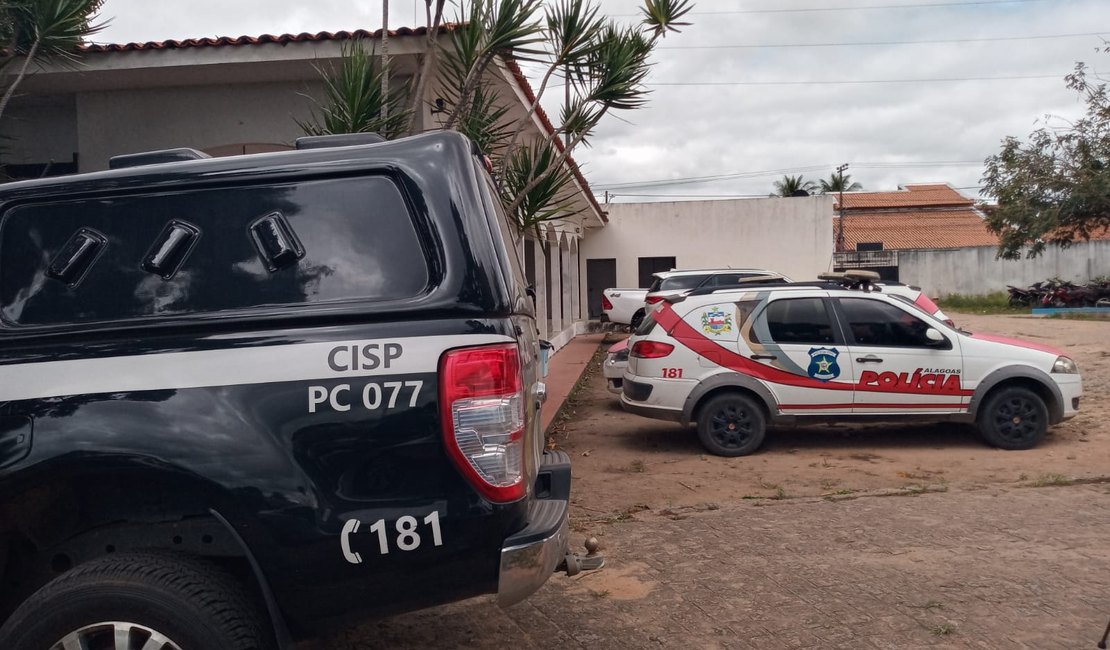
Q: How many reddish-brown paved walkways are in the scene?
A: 1